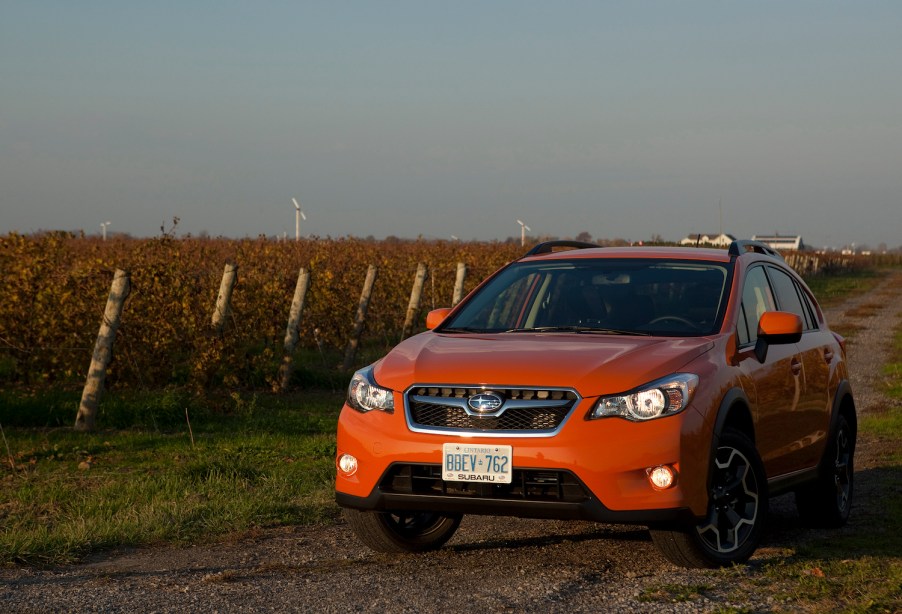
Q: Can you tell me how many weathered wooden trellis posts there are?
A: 6